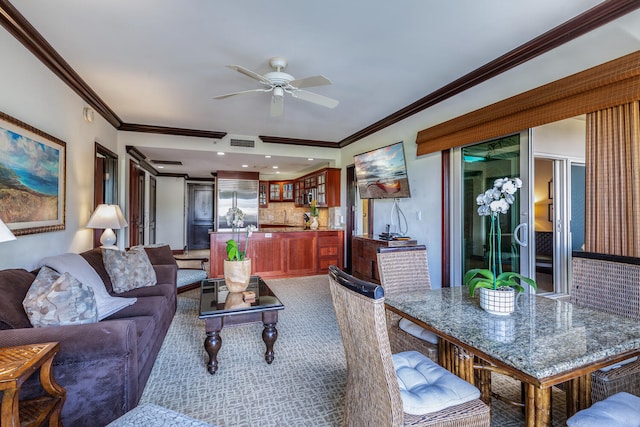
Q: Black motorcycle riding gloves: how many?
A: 0